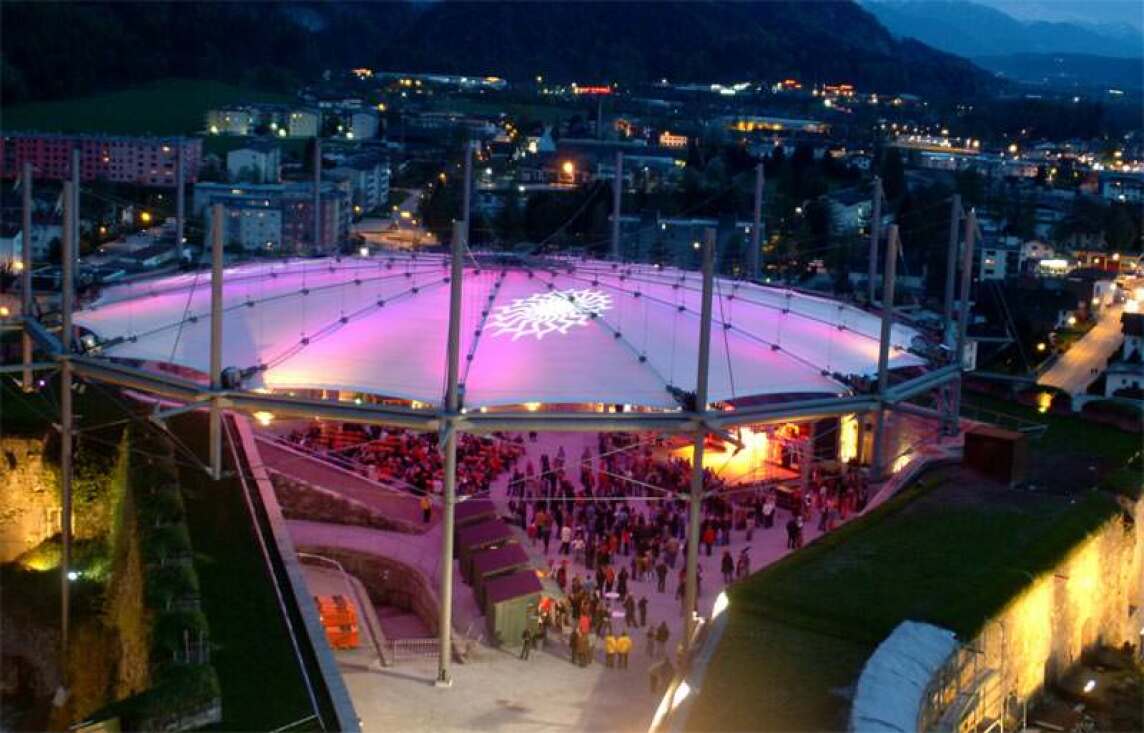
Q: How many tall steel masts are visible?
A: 15